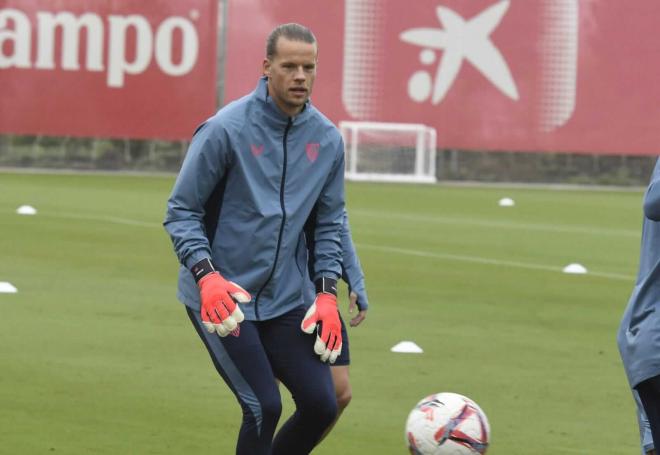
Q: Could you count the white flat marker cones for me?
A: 5